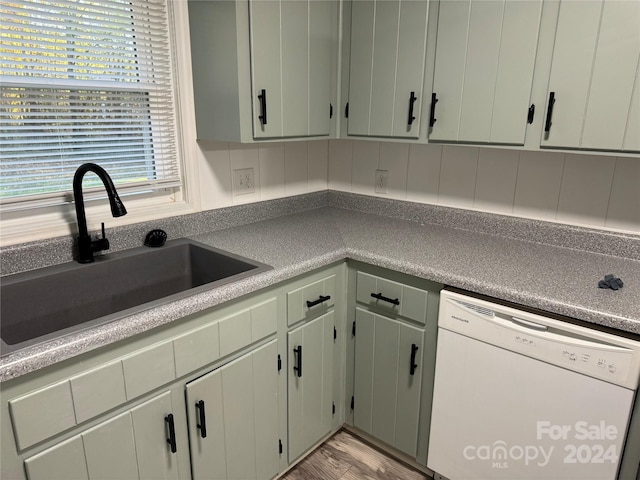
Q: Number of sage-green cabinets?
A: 8